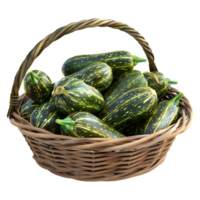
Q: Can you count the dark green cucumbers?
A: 11